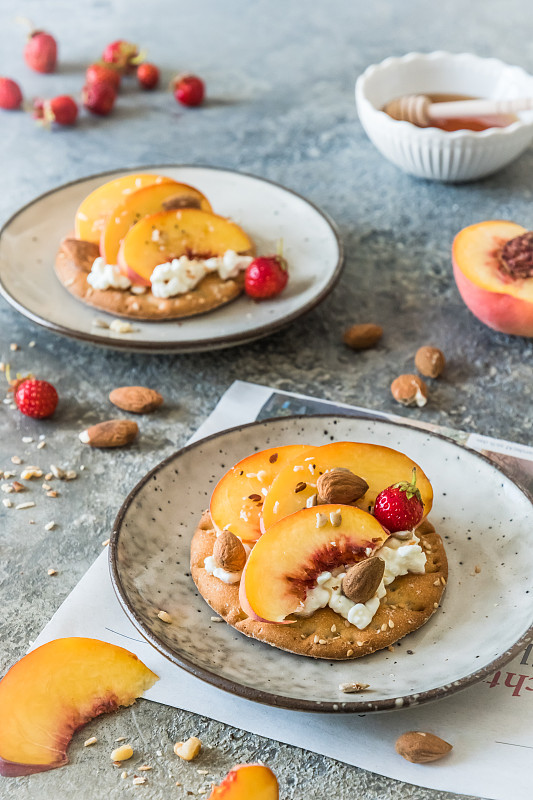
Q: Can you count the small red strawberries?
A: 11